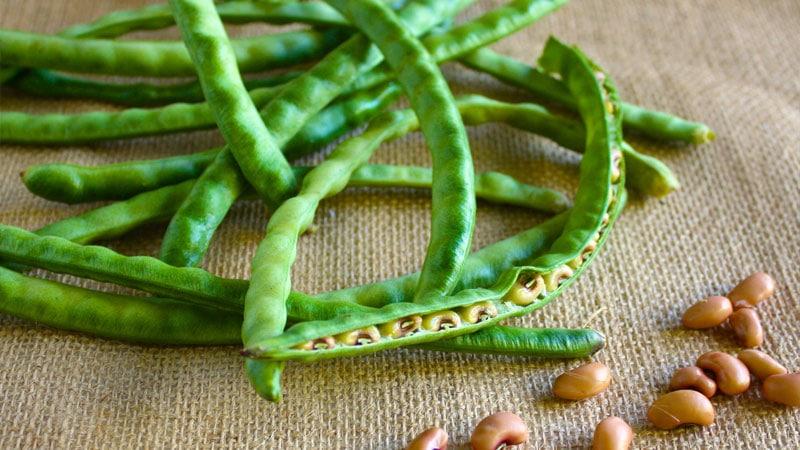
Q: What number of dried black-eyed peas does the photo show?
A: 12